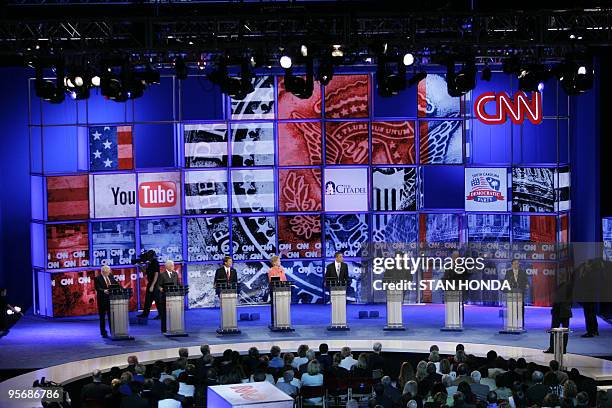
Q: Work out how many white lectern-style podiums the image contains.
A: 8